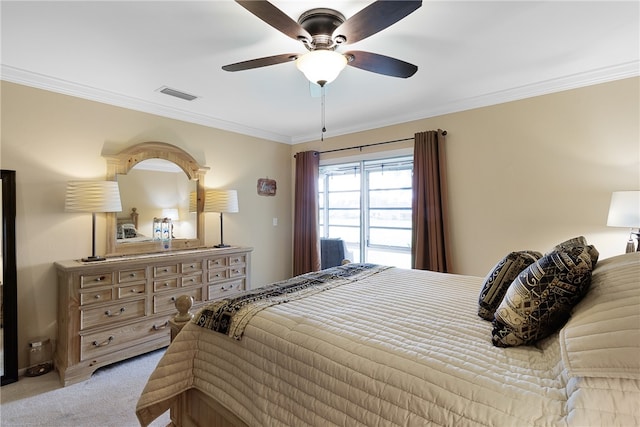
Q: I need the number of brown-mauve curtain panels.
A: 2